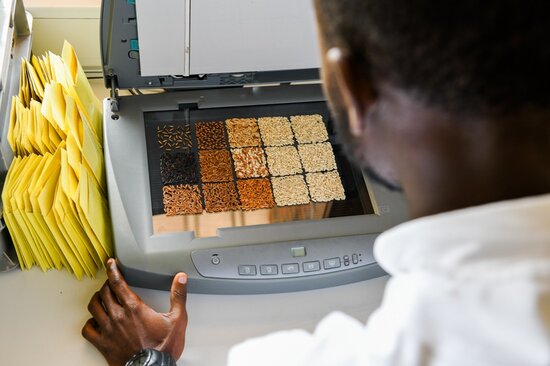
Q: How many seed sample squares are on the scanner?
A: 15